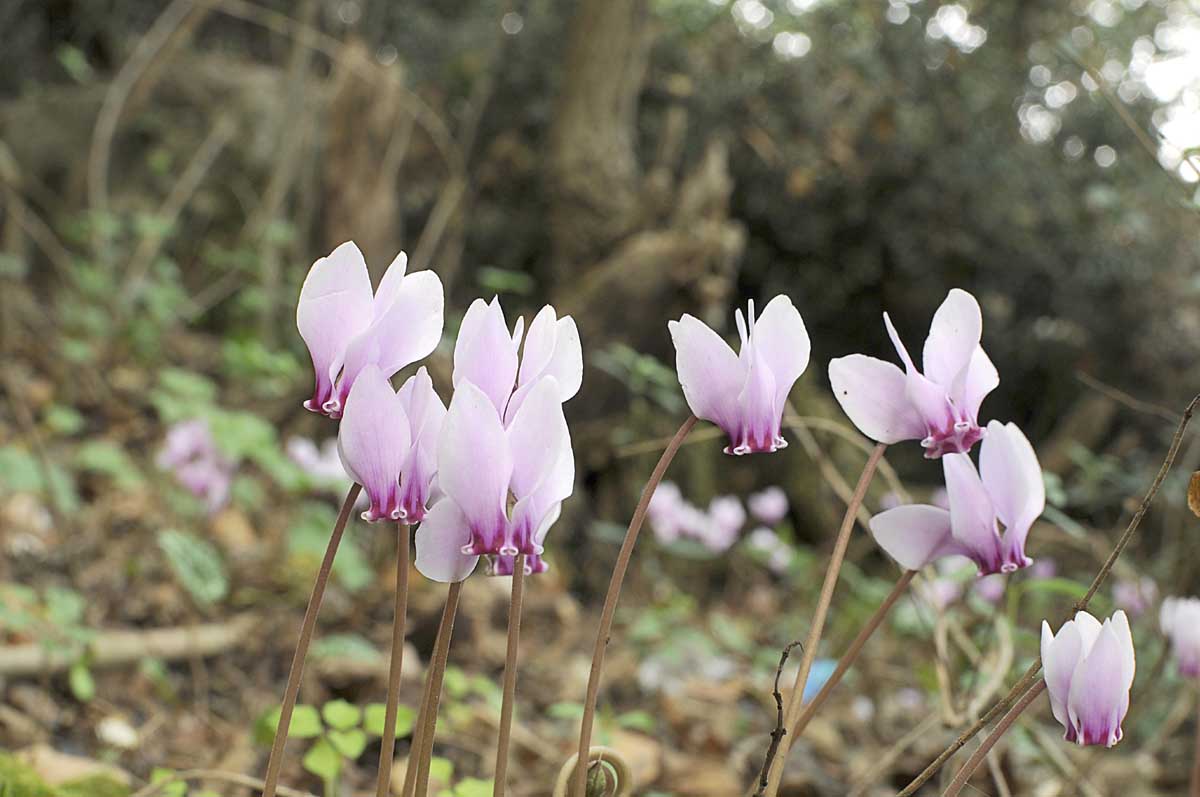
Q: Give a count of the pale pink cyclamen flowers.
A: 8